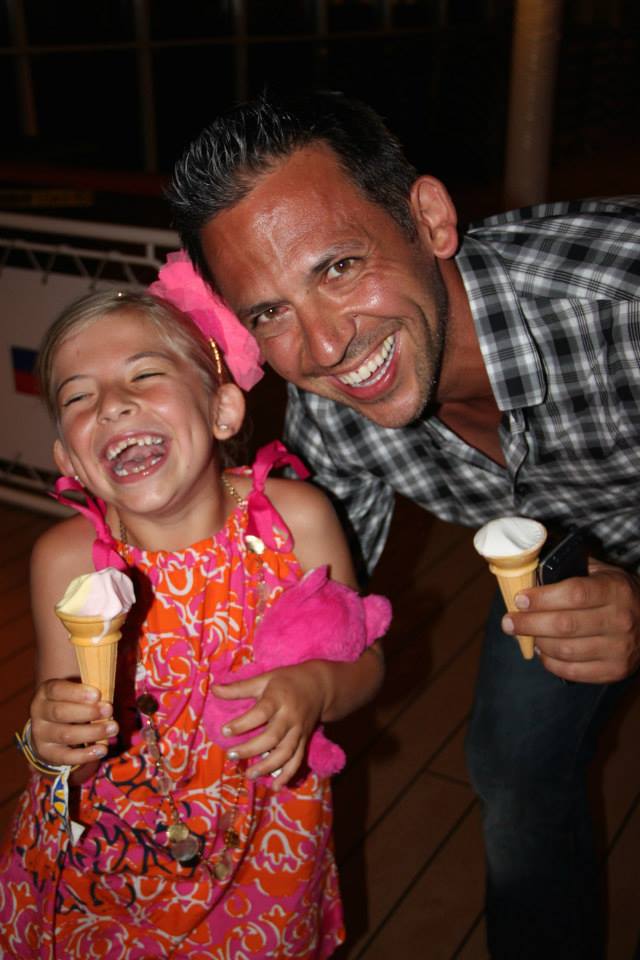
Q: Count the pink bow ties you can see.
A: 2